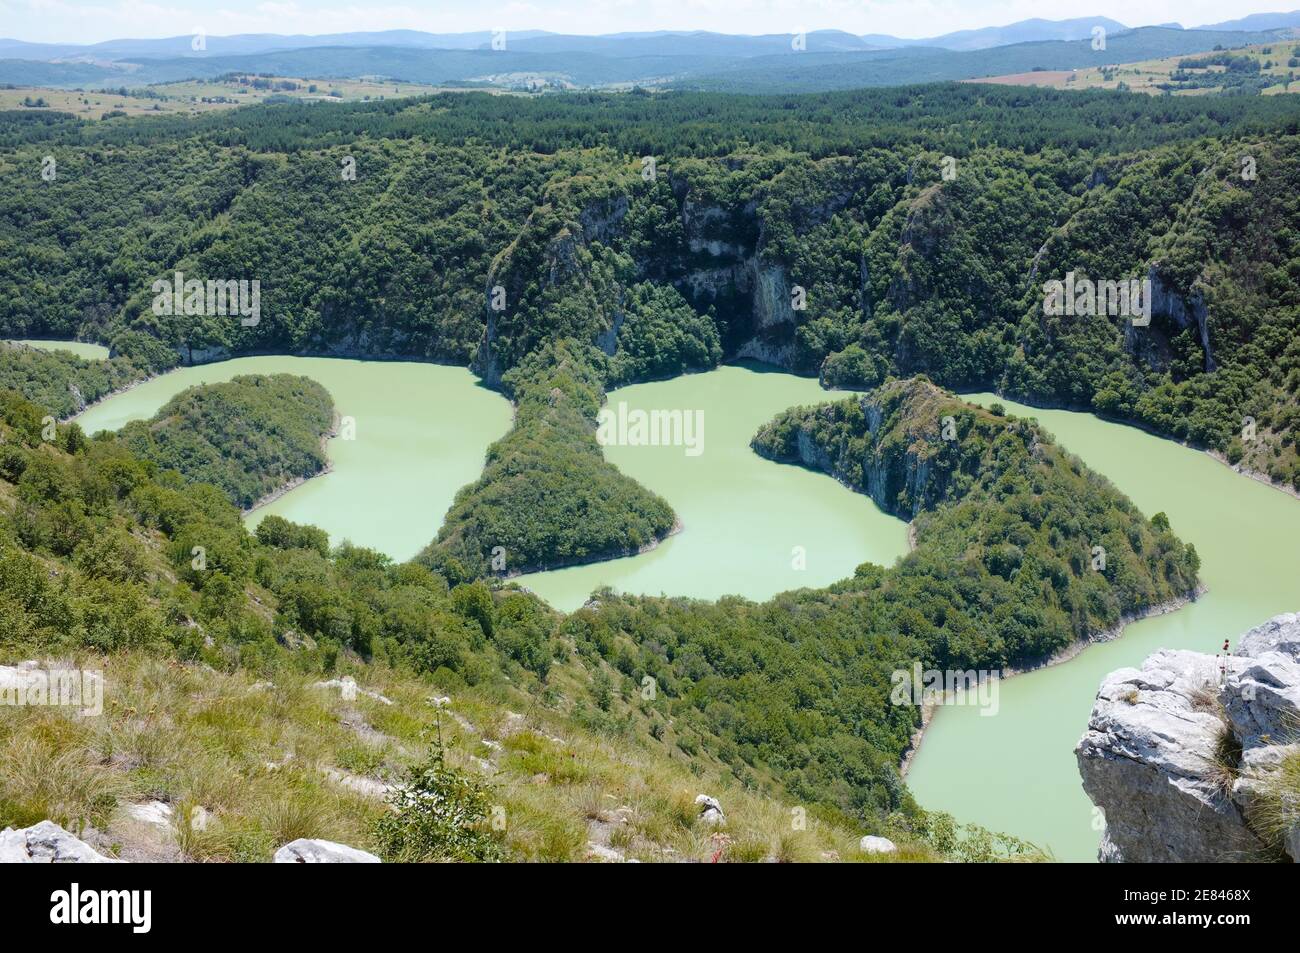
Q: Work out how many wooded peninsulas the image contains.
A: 3